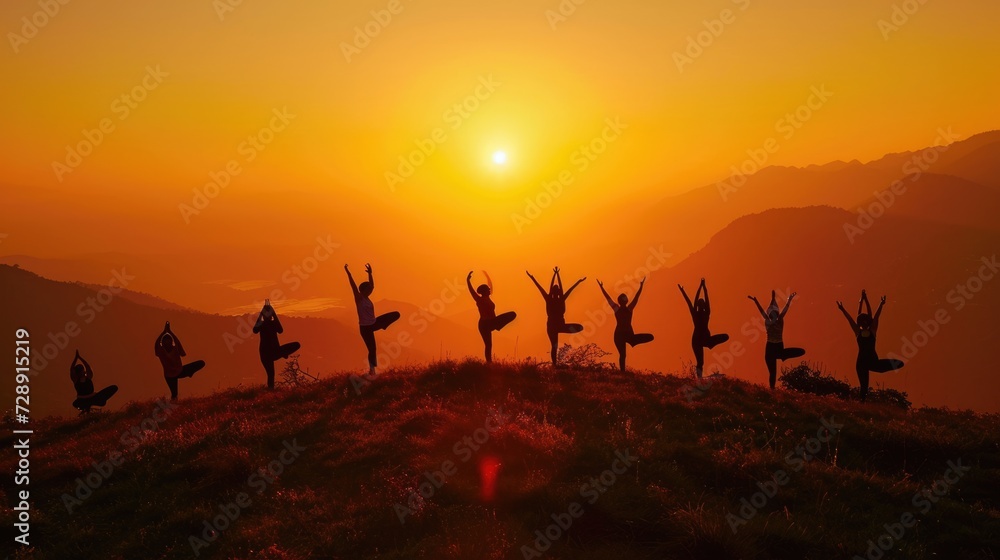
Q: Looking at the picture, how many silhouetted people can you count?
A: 10